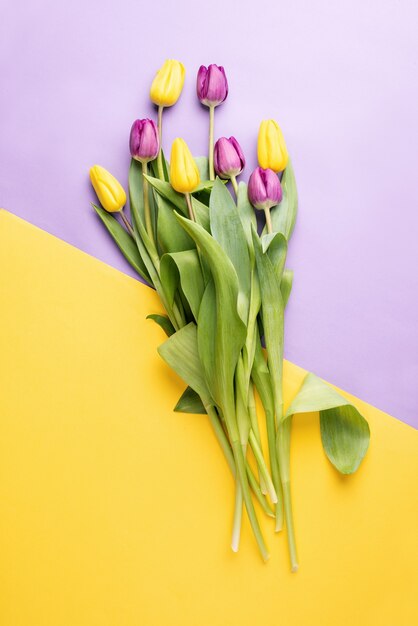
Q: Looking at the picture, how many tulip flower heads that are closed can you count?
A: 8